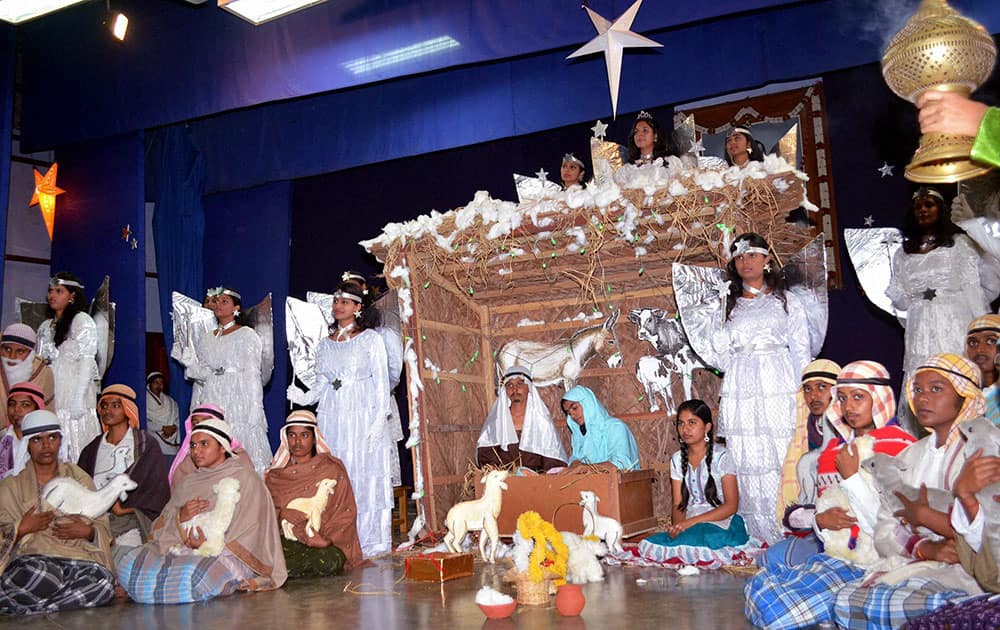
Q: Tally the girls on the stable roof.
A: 3